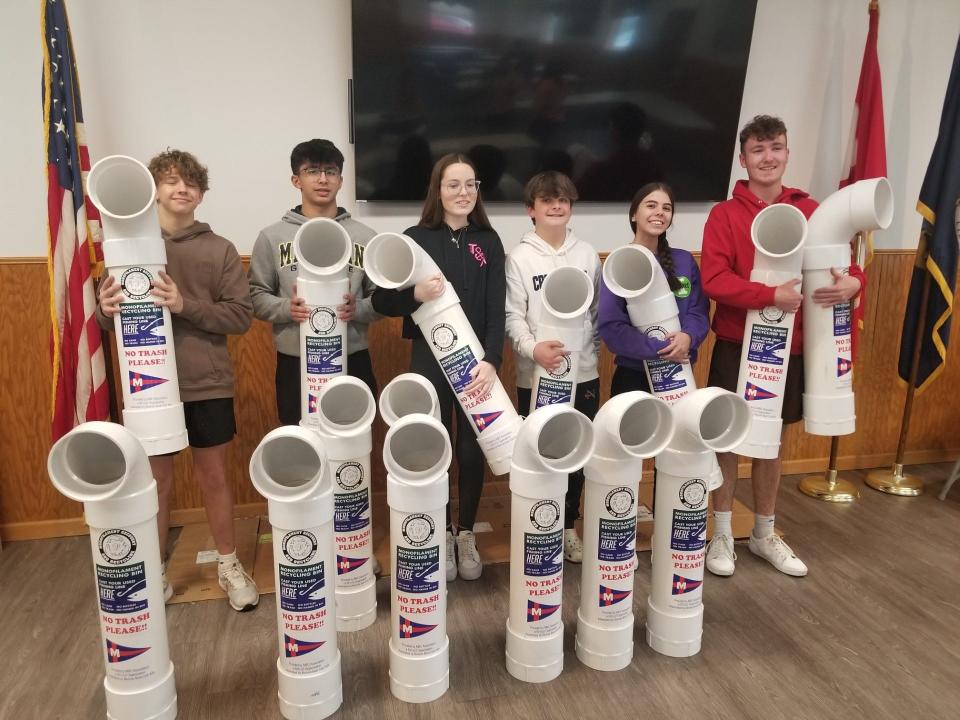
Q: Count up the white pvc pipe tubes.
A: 15